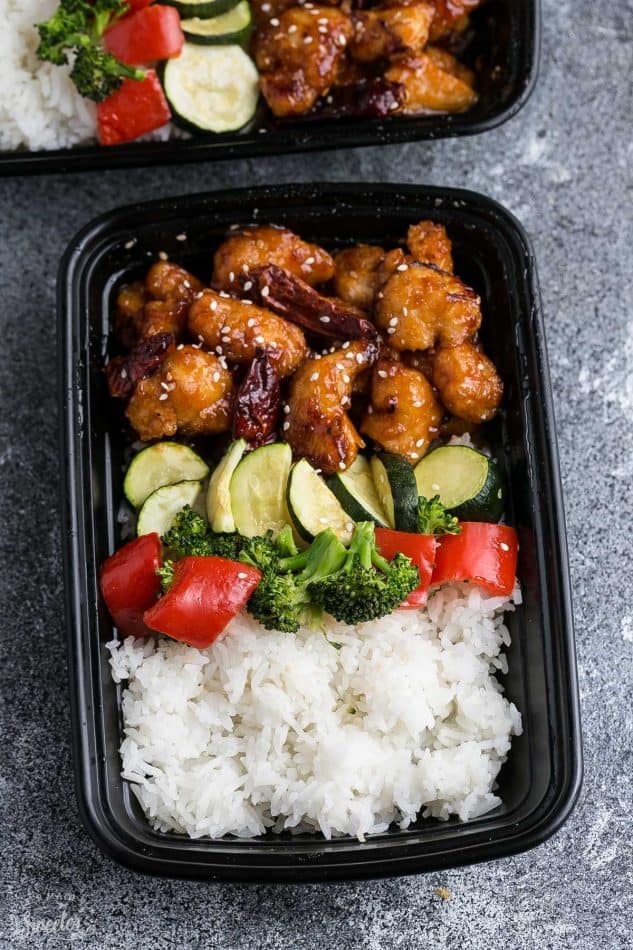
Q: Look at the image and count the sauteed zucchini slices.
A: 11